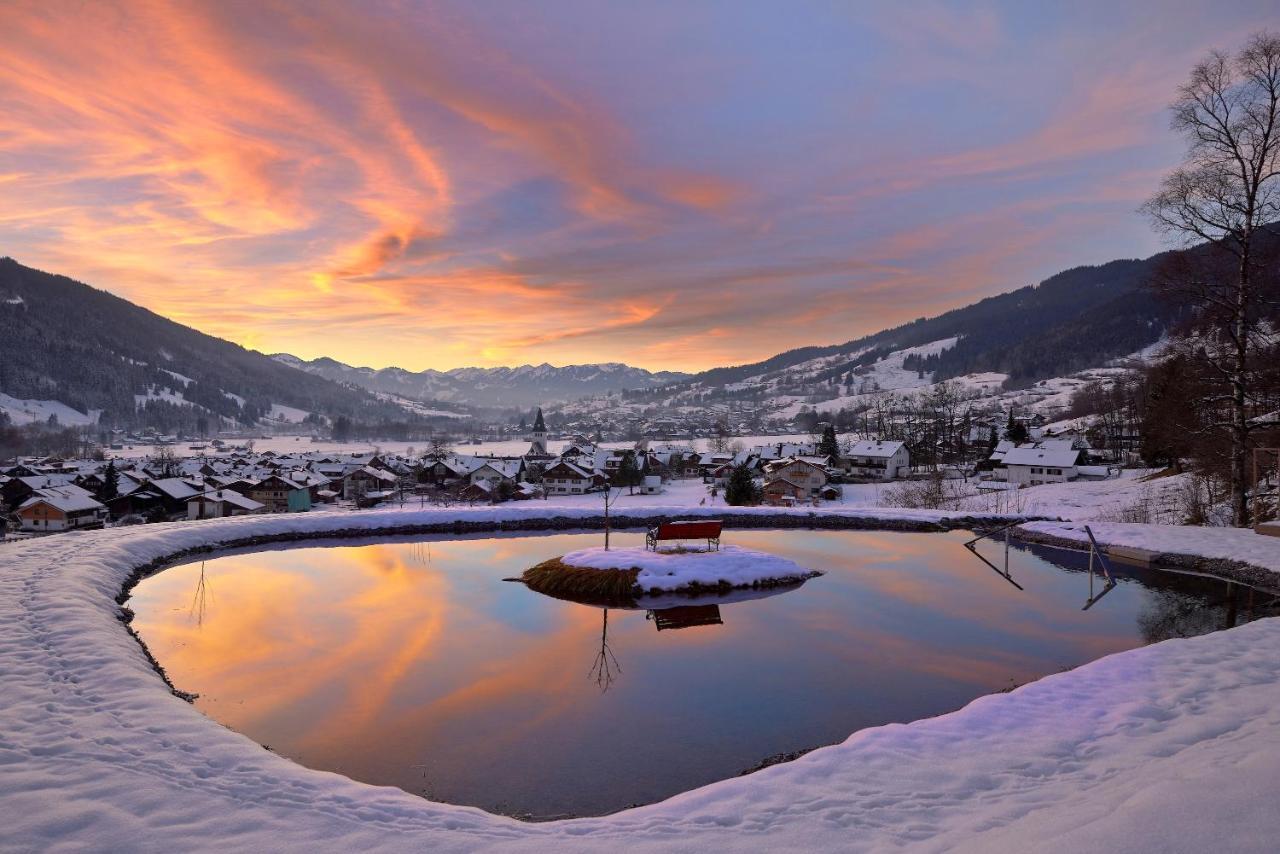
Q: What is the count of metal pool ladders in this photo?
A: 2